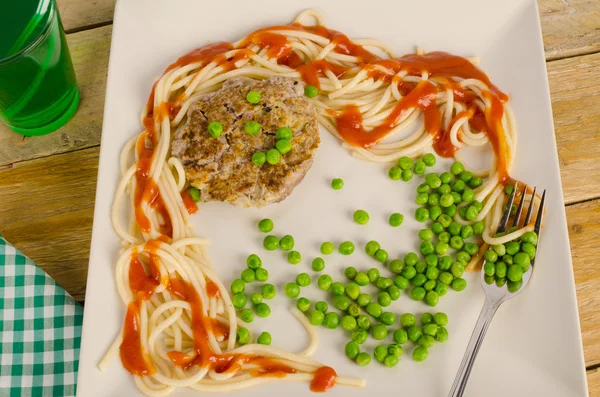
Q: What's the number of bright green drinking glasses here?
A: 1